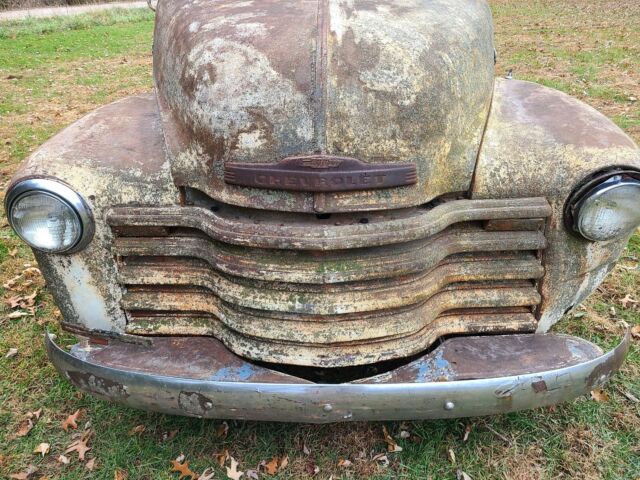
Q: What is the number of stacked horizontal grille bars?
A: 5